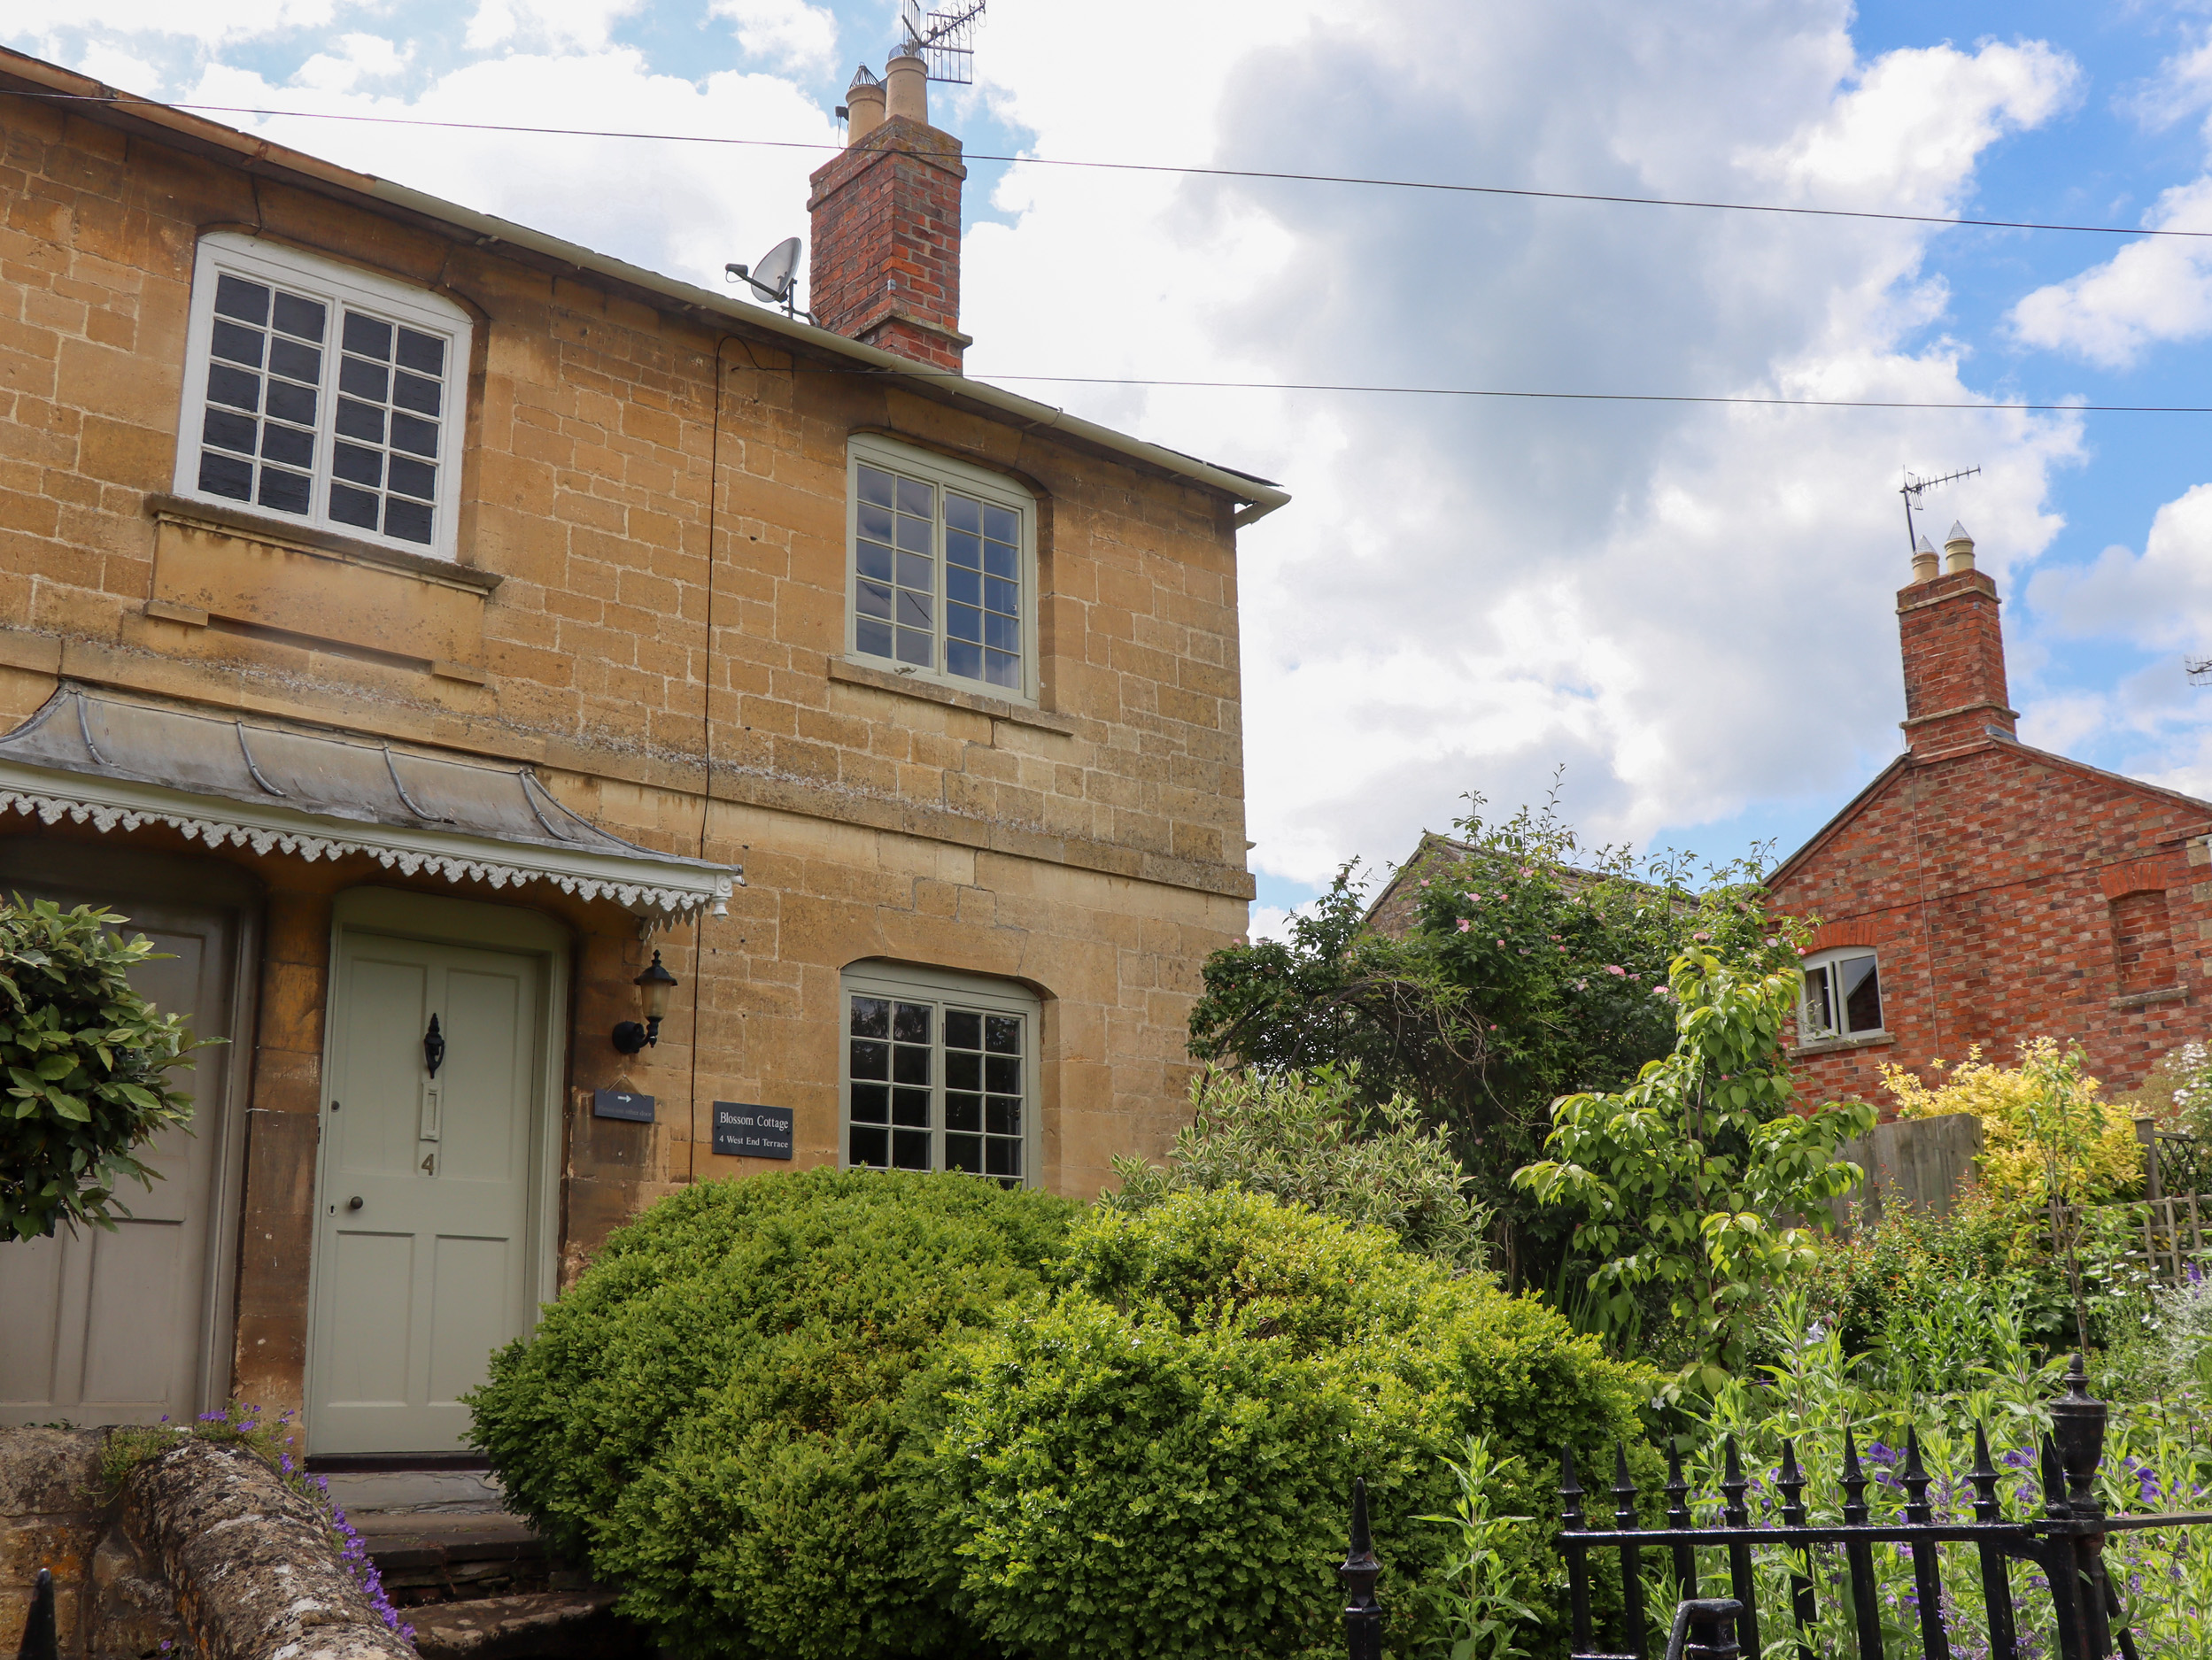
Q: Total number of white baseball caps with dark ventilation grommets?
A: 0